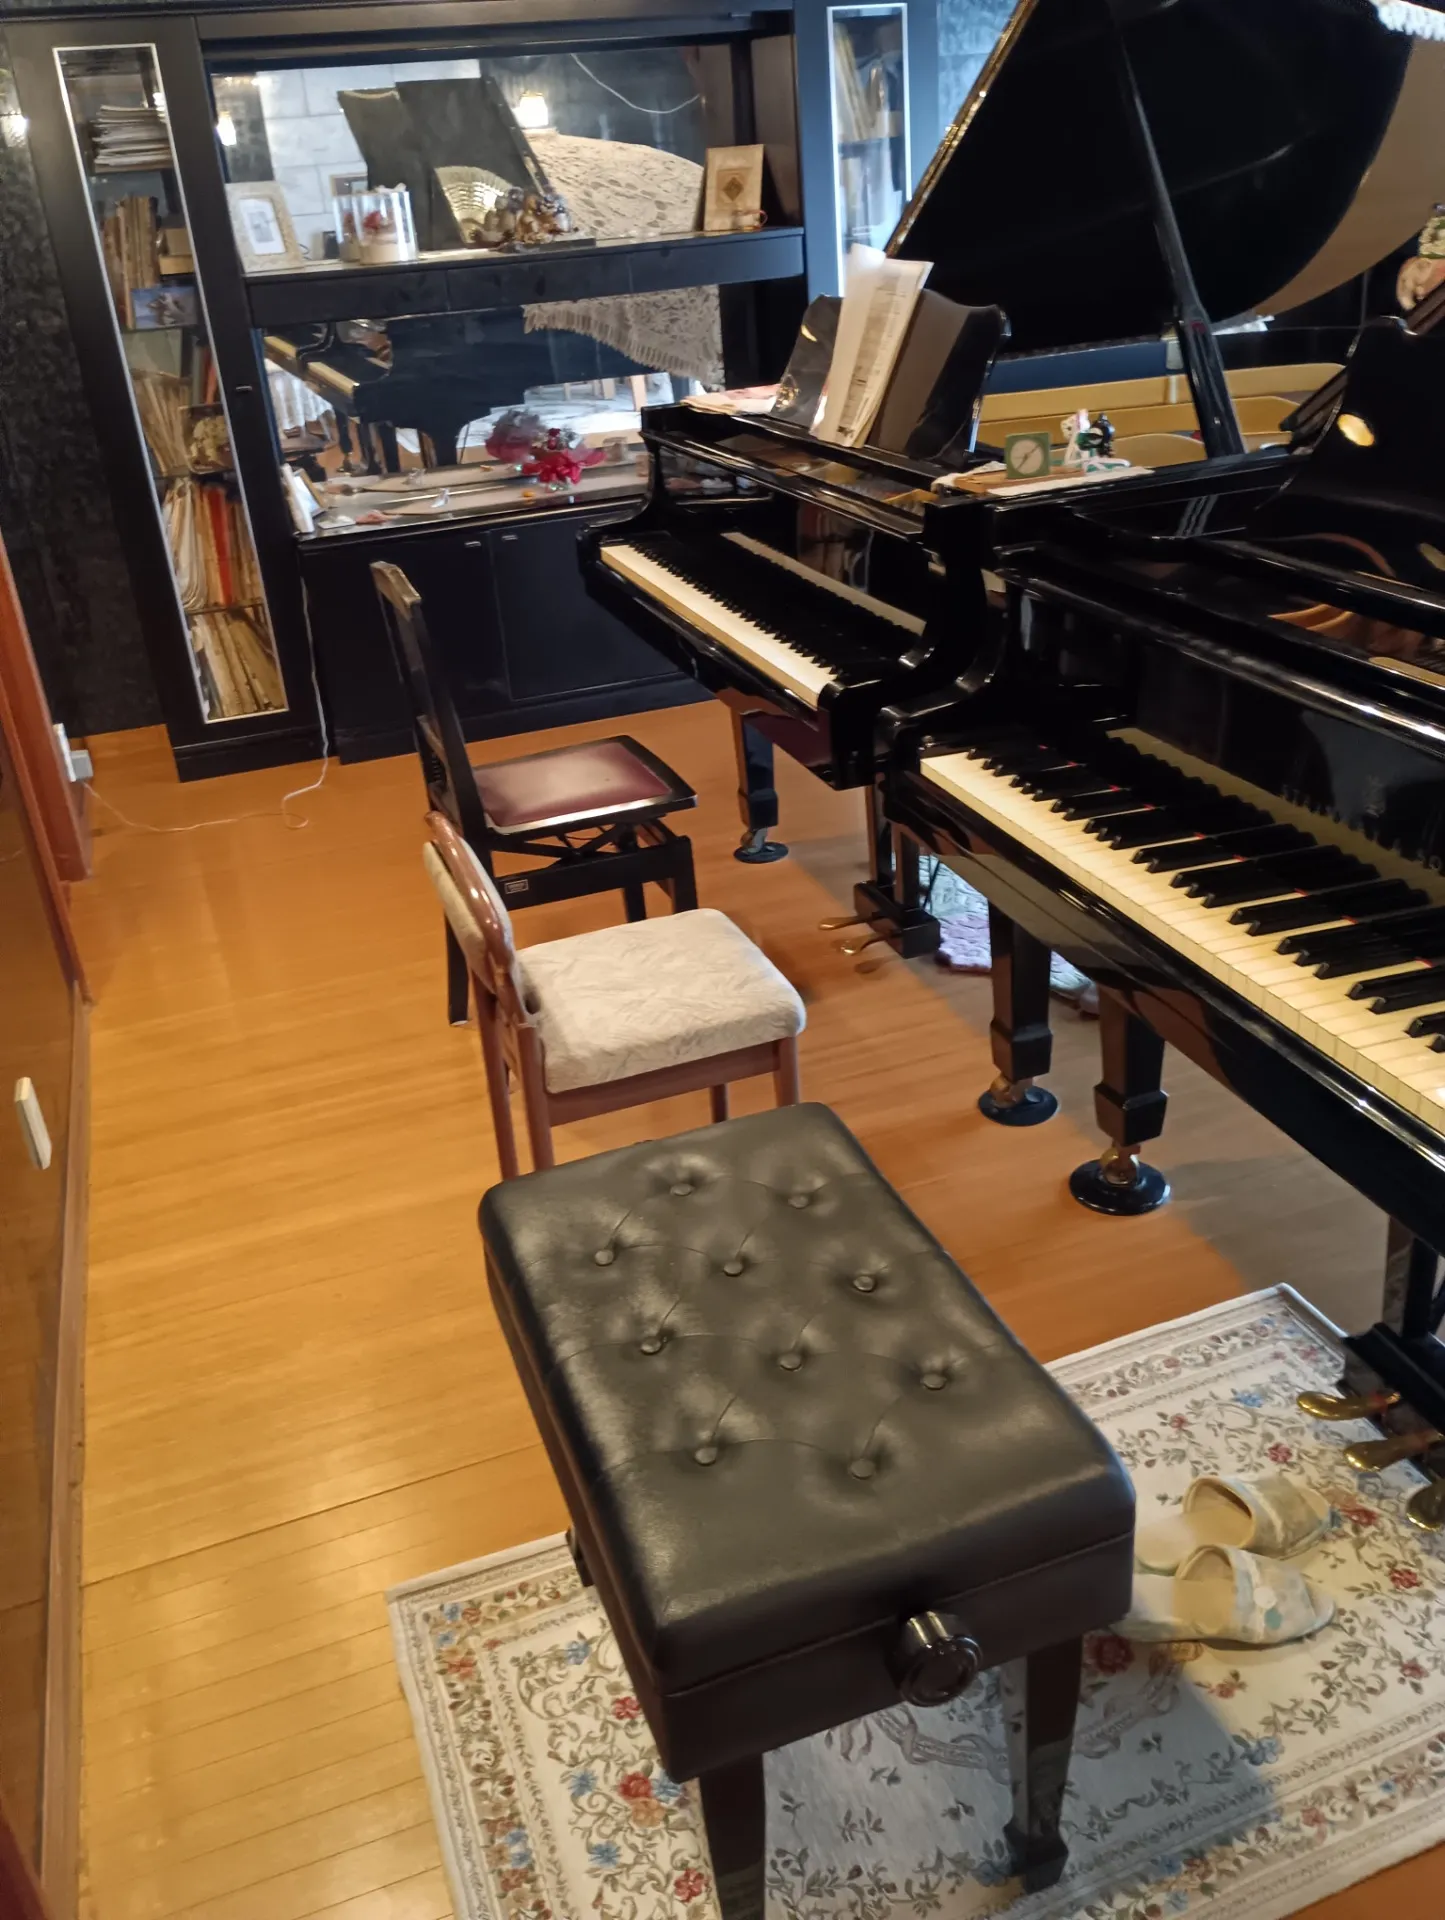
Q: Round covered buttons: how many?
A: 10